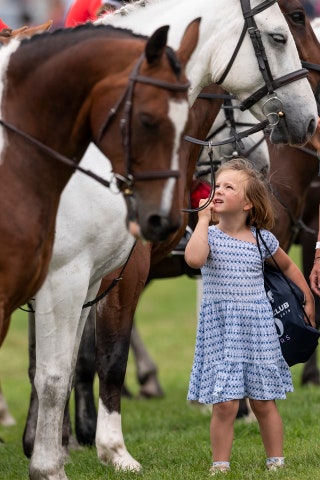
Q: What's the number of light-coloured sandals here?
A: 2